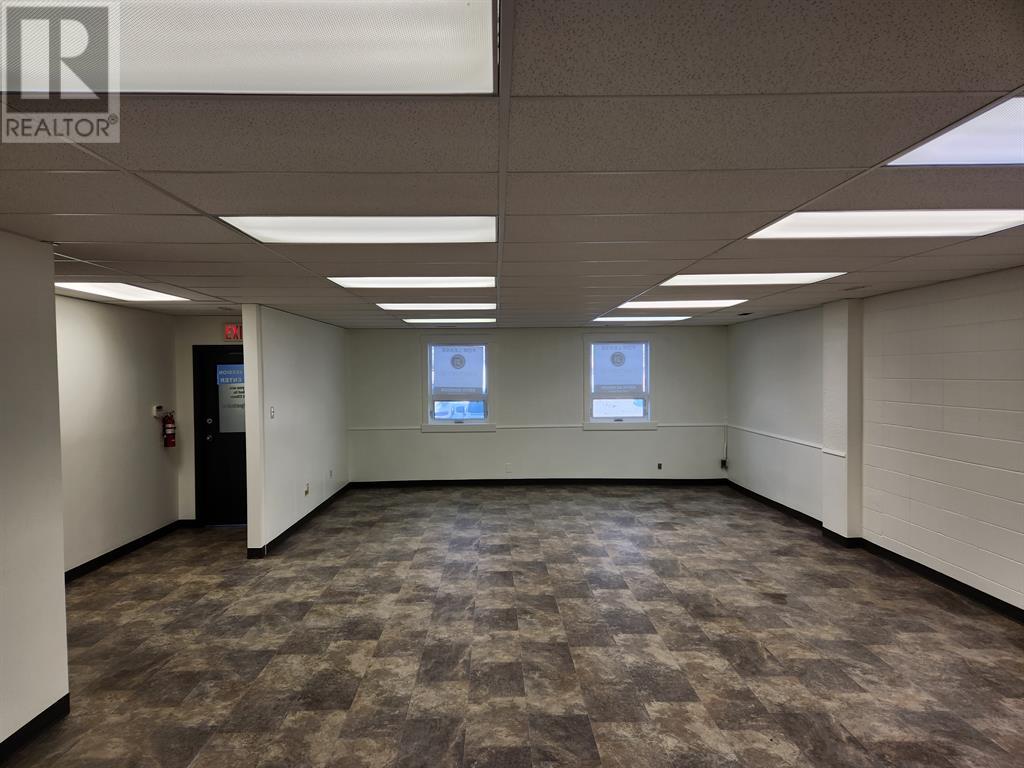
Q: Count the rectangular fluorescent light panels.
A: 11